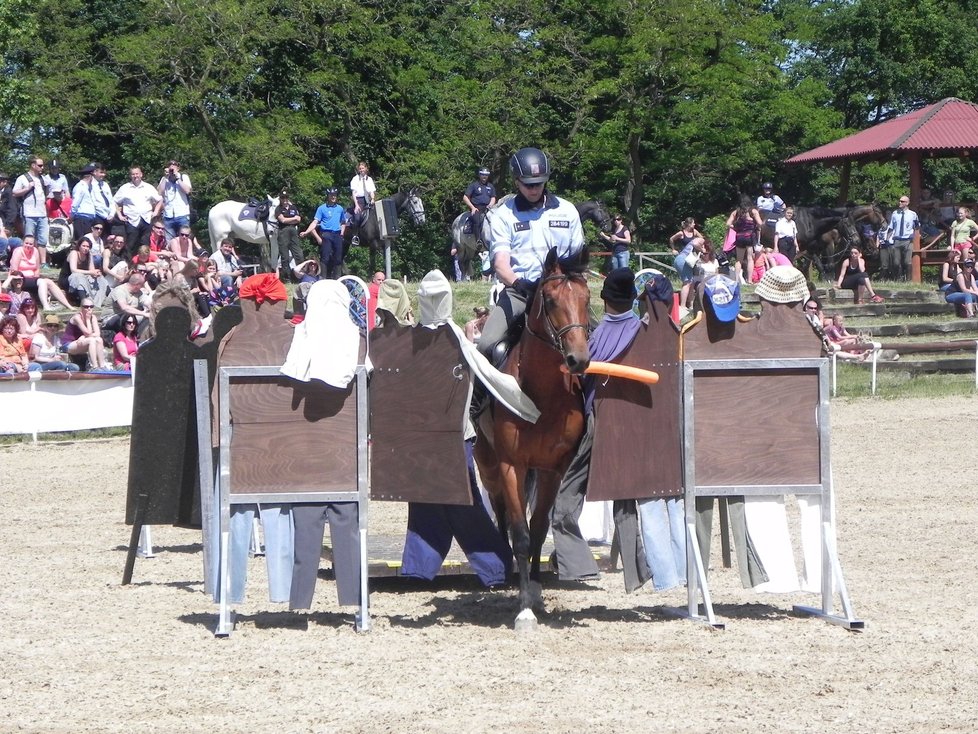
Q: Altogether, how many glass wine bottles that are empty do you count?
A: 0